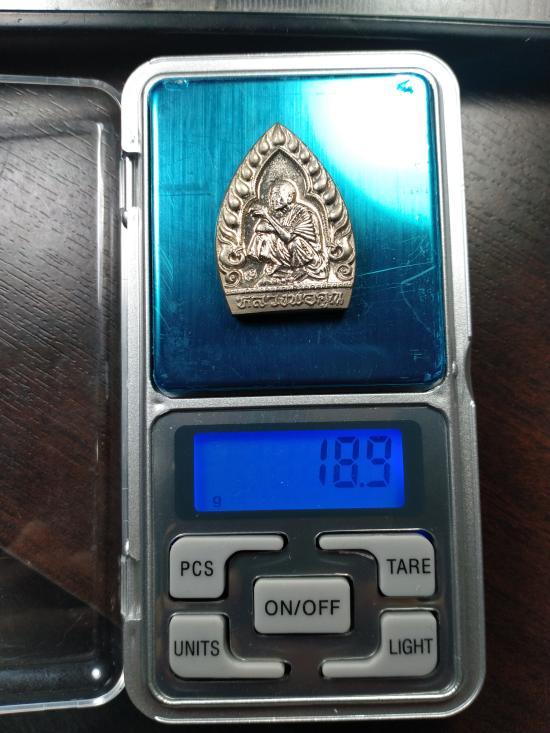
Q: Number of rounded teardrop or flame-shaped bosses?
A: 13